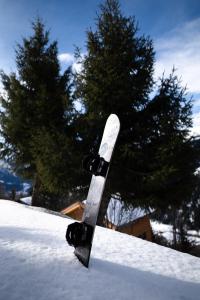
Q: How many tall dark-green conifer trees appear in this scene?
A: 3